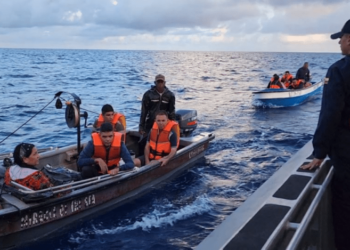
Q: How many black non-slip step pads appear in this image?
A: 4